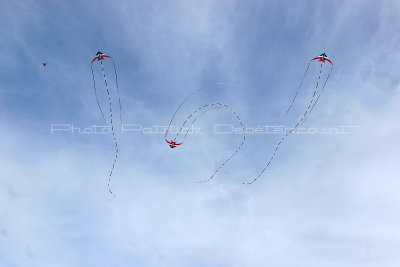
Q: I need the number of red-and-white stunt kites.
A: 3